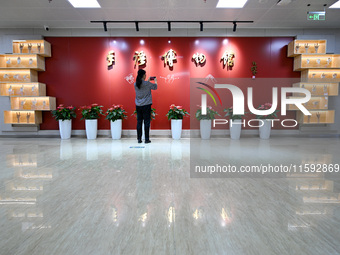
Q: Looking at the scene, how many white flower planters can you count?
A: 8